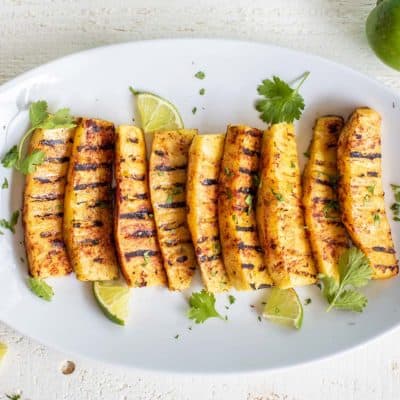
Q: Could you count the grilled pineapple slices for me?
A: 9